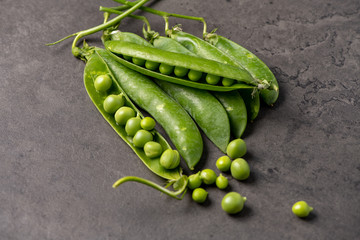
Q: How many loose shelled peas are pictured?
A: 9